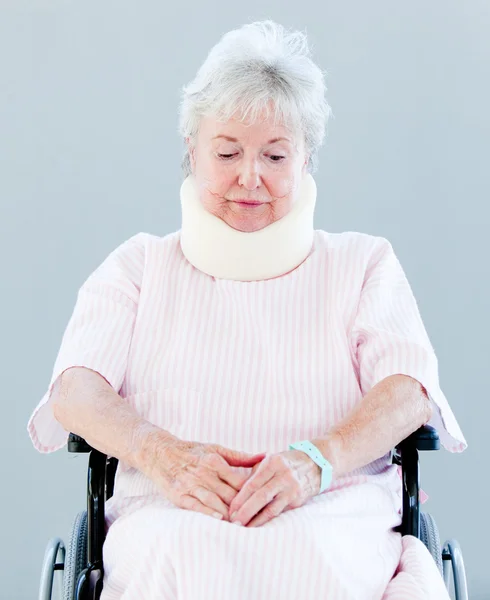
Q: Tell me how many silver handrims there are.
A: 2